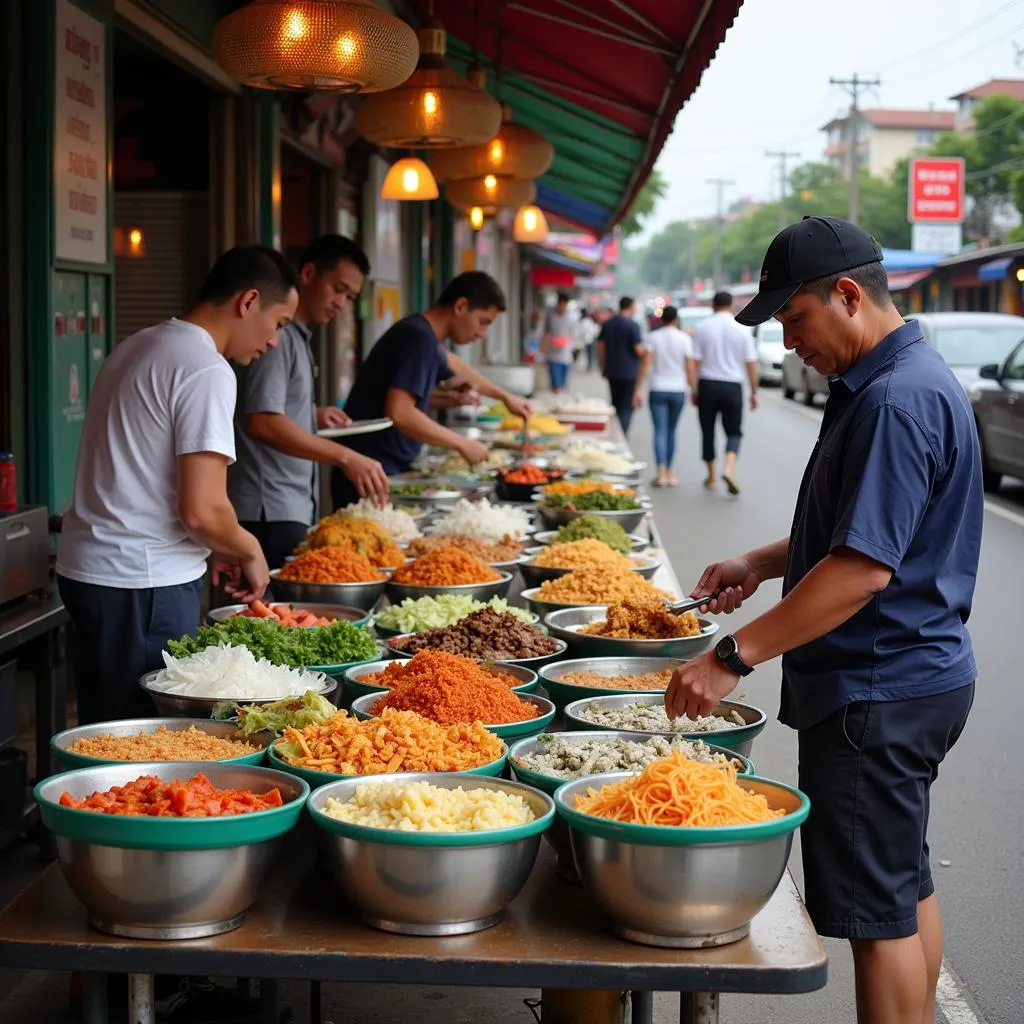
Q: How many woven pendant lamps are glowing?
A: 4